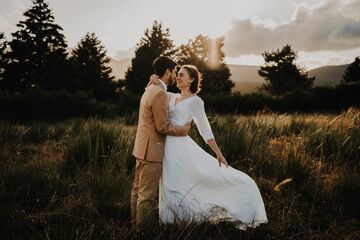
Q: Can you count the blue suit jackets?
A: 0